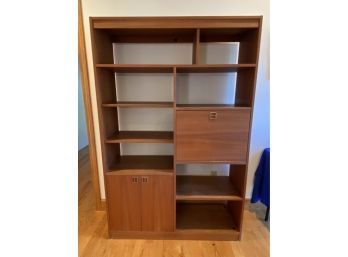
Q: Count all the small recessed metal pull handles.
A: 3